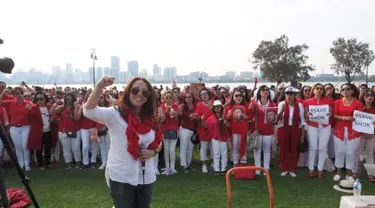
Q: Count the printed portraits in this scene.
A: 2